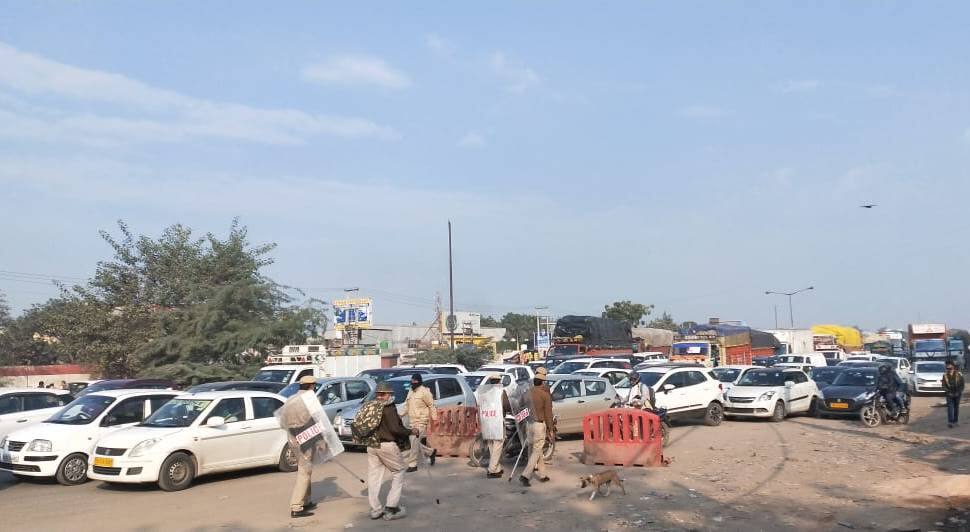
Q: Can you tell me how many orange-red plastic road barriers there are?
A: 2